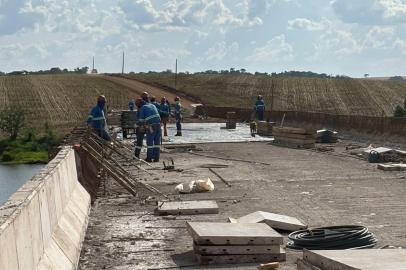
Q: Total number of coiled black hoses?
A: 1